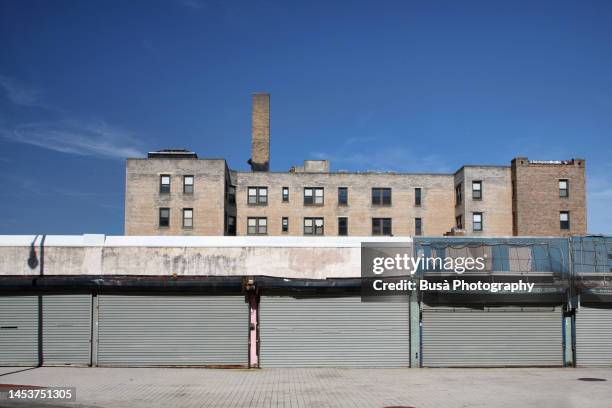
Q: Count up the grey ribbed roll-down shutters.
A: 5